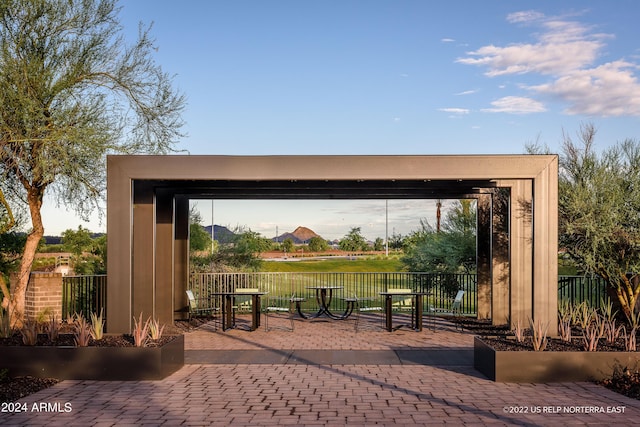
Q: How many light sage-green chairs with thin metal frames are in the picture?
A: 6